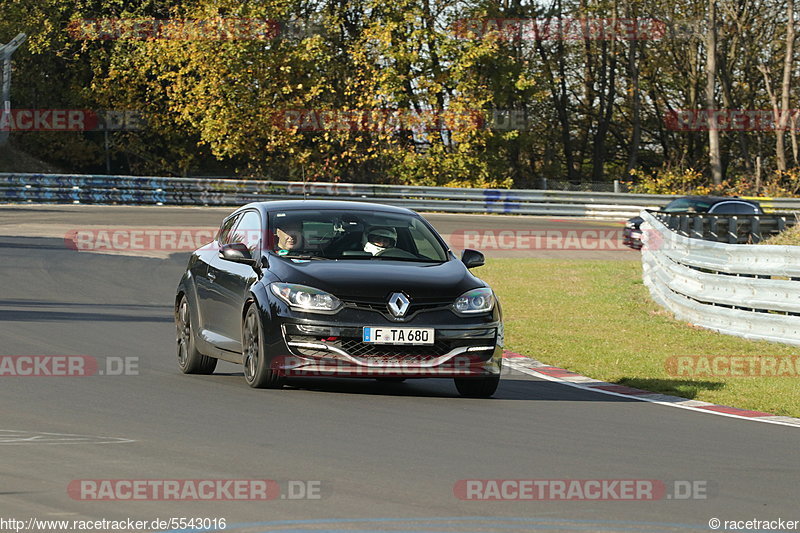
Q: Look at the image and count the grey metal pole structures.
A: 1